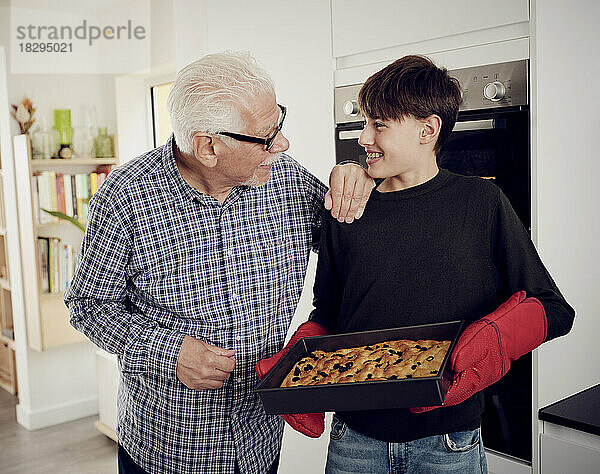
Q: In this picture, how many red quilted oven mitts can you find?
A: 2